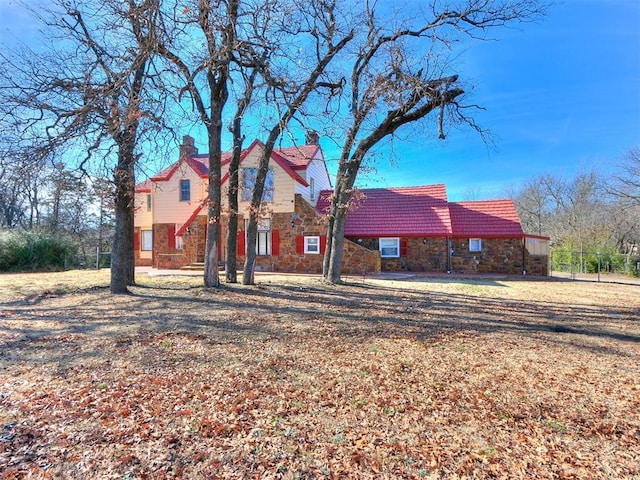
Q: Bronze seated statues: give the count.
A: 0